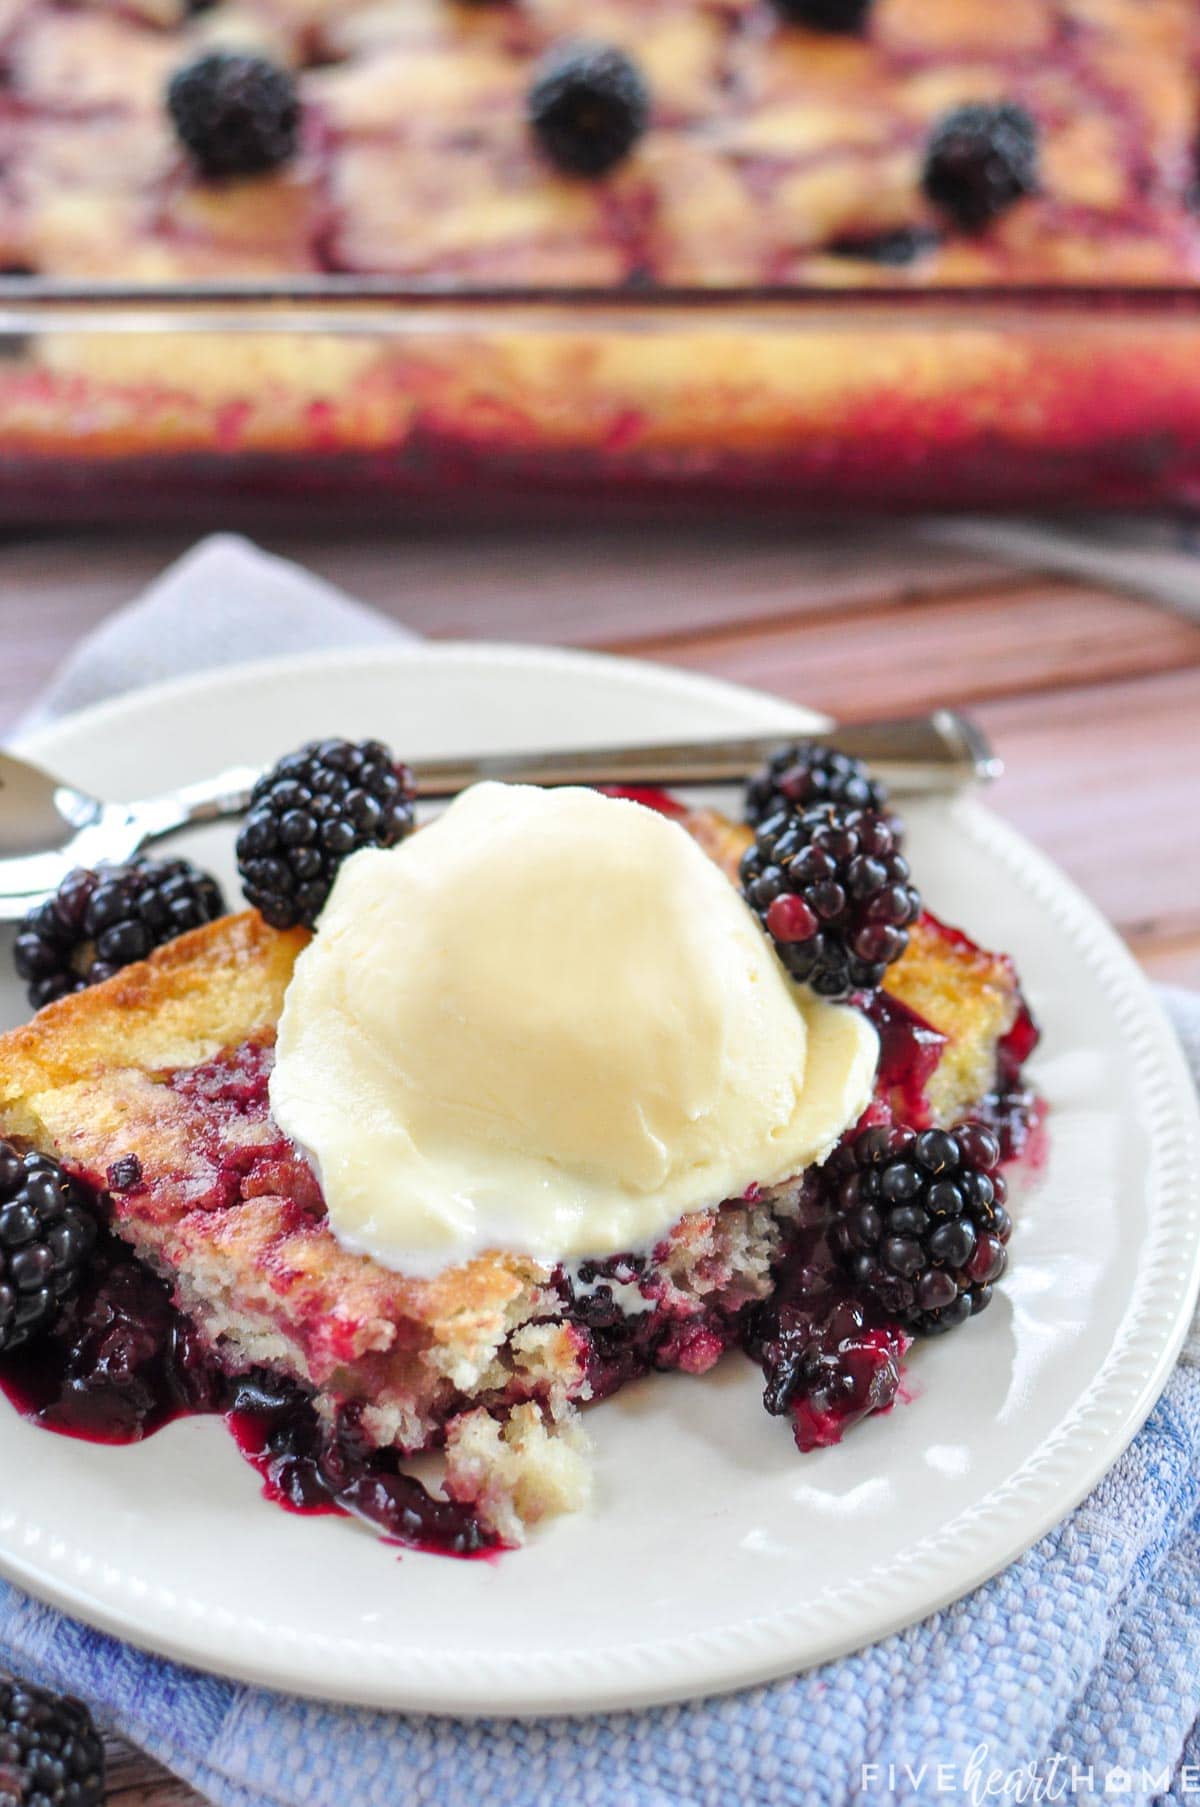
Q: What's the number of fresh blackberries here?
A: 11